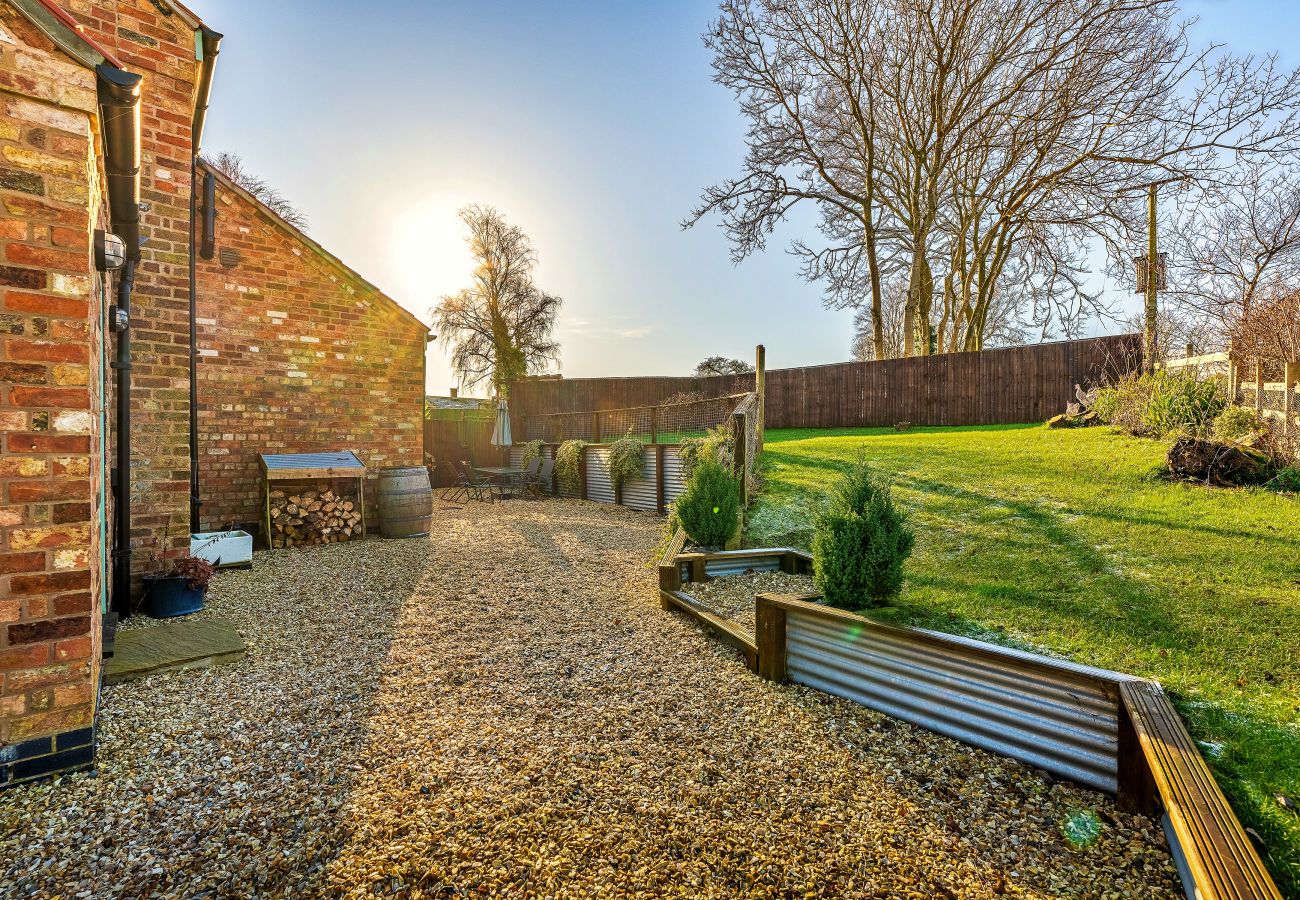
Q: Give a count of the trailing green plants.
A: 4